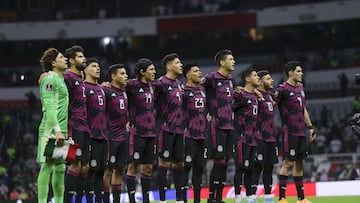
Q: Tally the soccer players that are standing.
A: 11